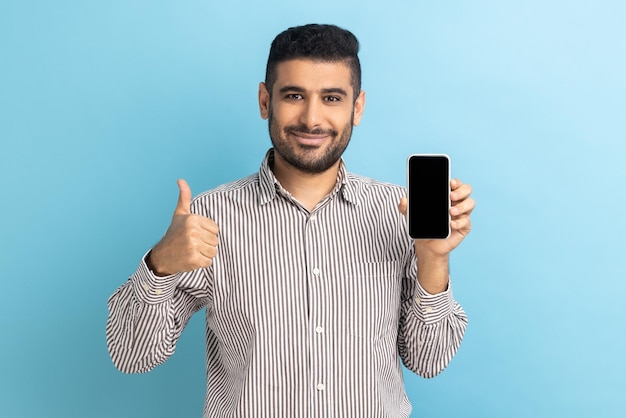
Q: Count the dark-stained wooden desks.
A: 0